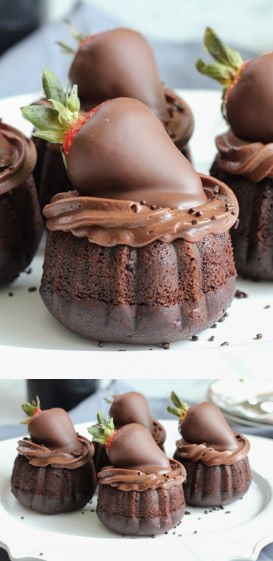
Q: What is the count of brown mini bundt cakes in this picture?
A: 8